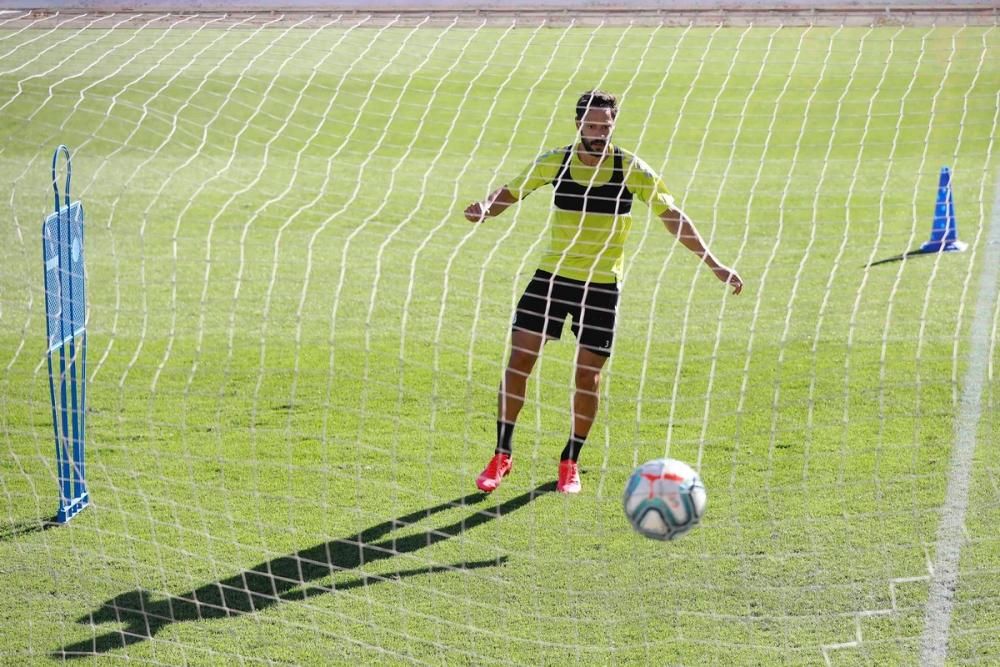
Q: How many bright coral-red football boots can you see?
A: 2